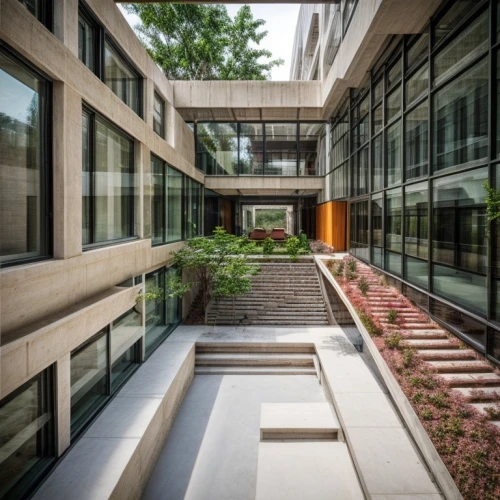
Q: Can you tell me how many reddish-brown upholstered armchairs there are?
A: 2